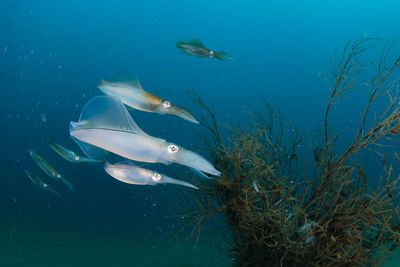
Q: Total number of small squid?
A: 4